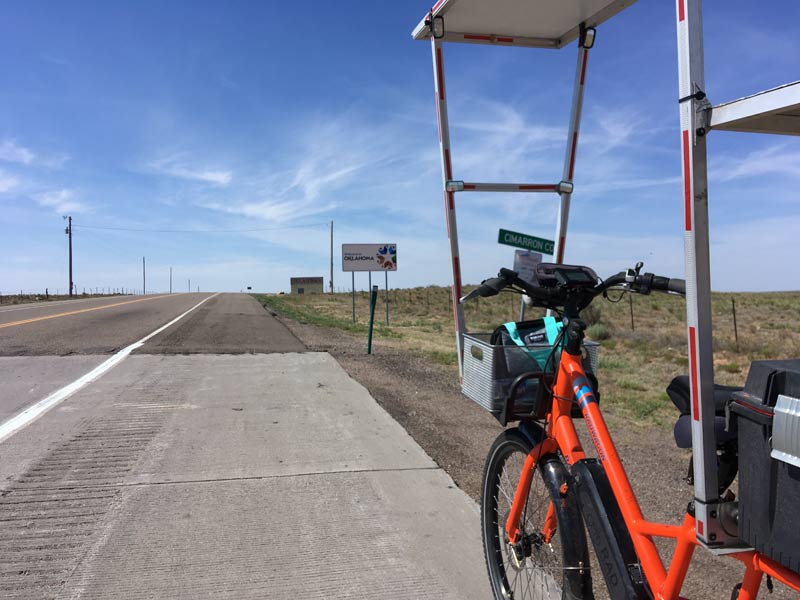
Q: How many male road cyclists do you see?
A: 0